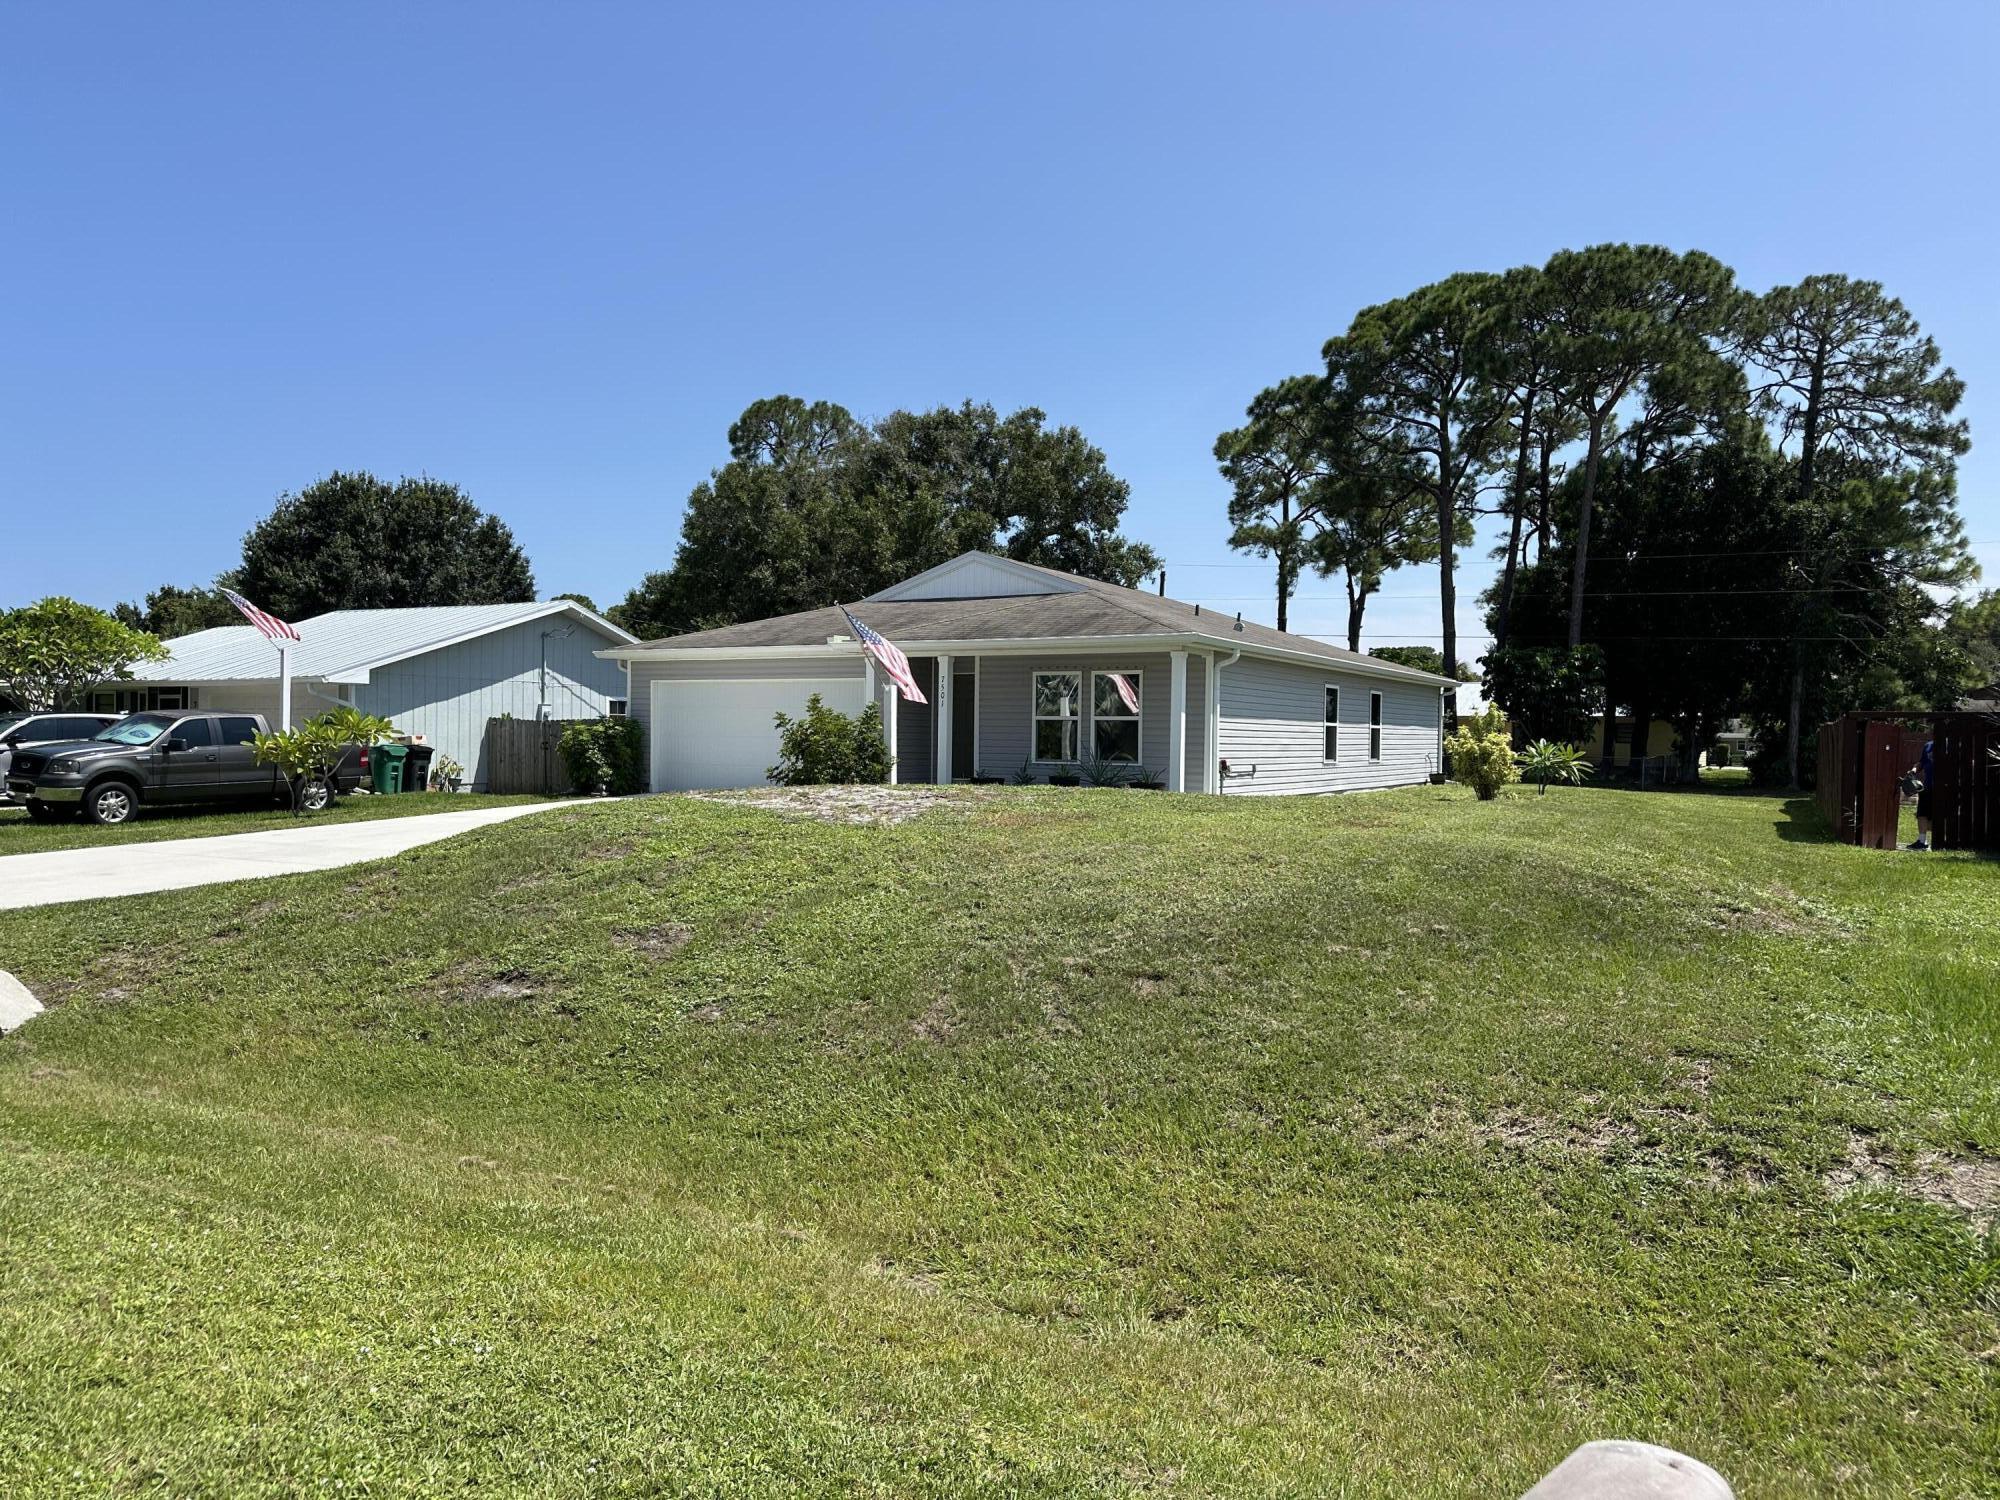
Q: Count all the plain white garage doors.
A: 1